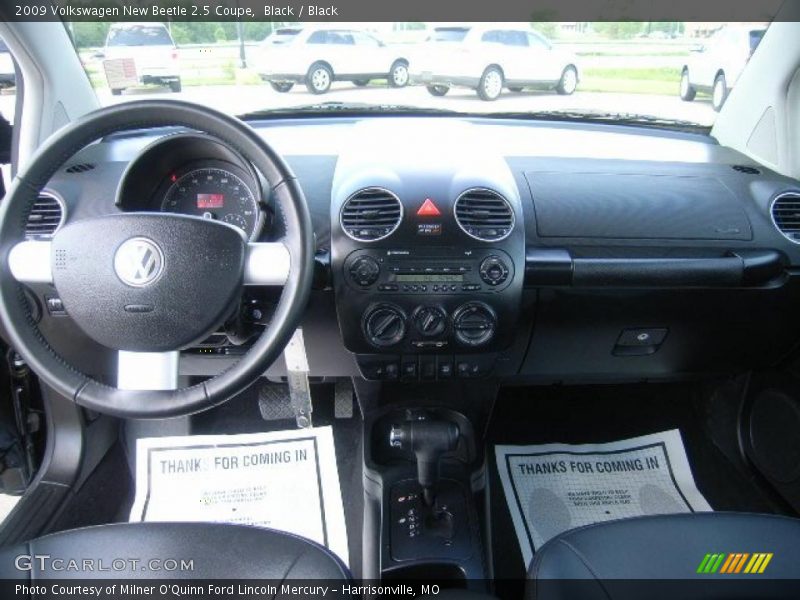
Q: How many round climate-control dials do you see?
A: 3